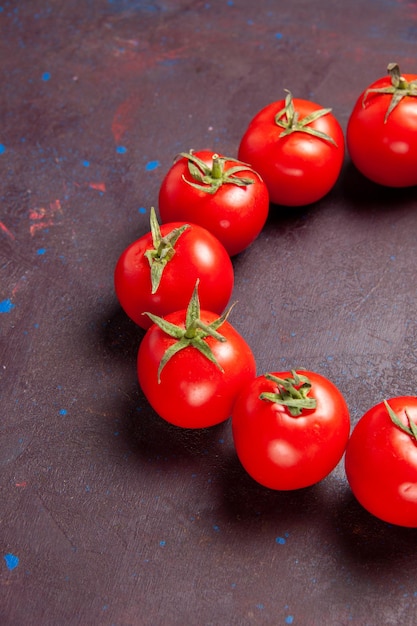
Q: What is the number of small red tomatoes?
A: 7